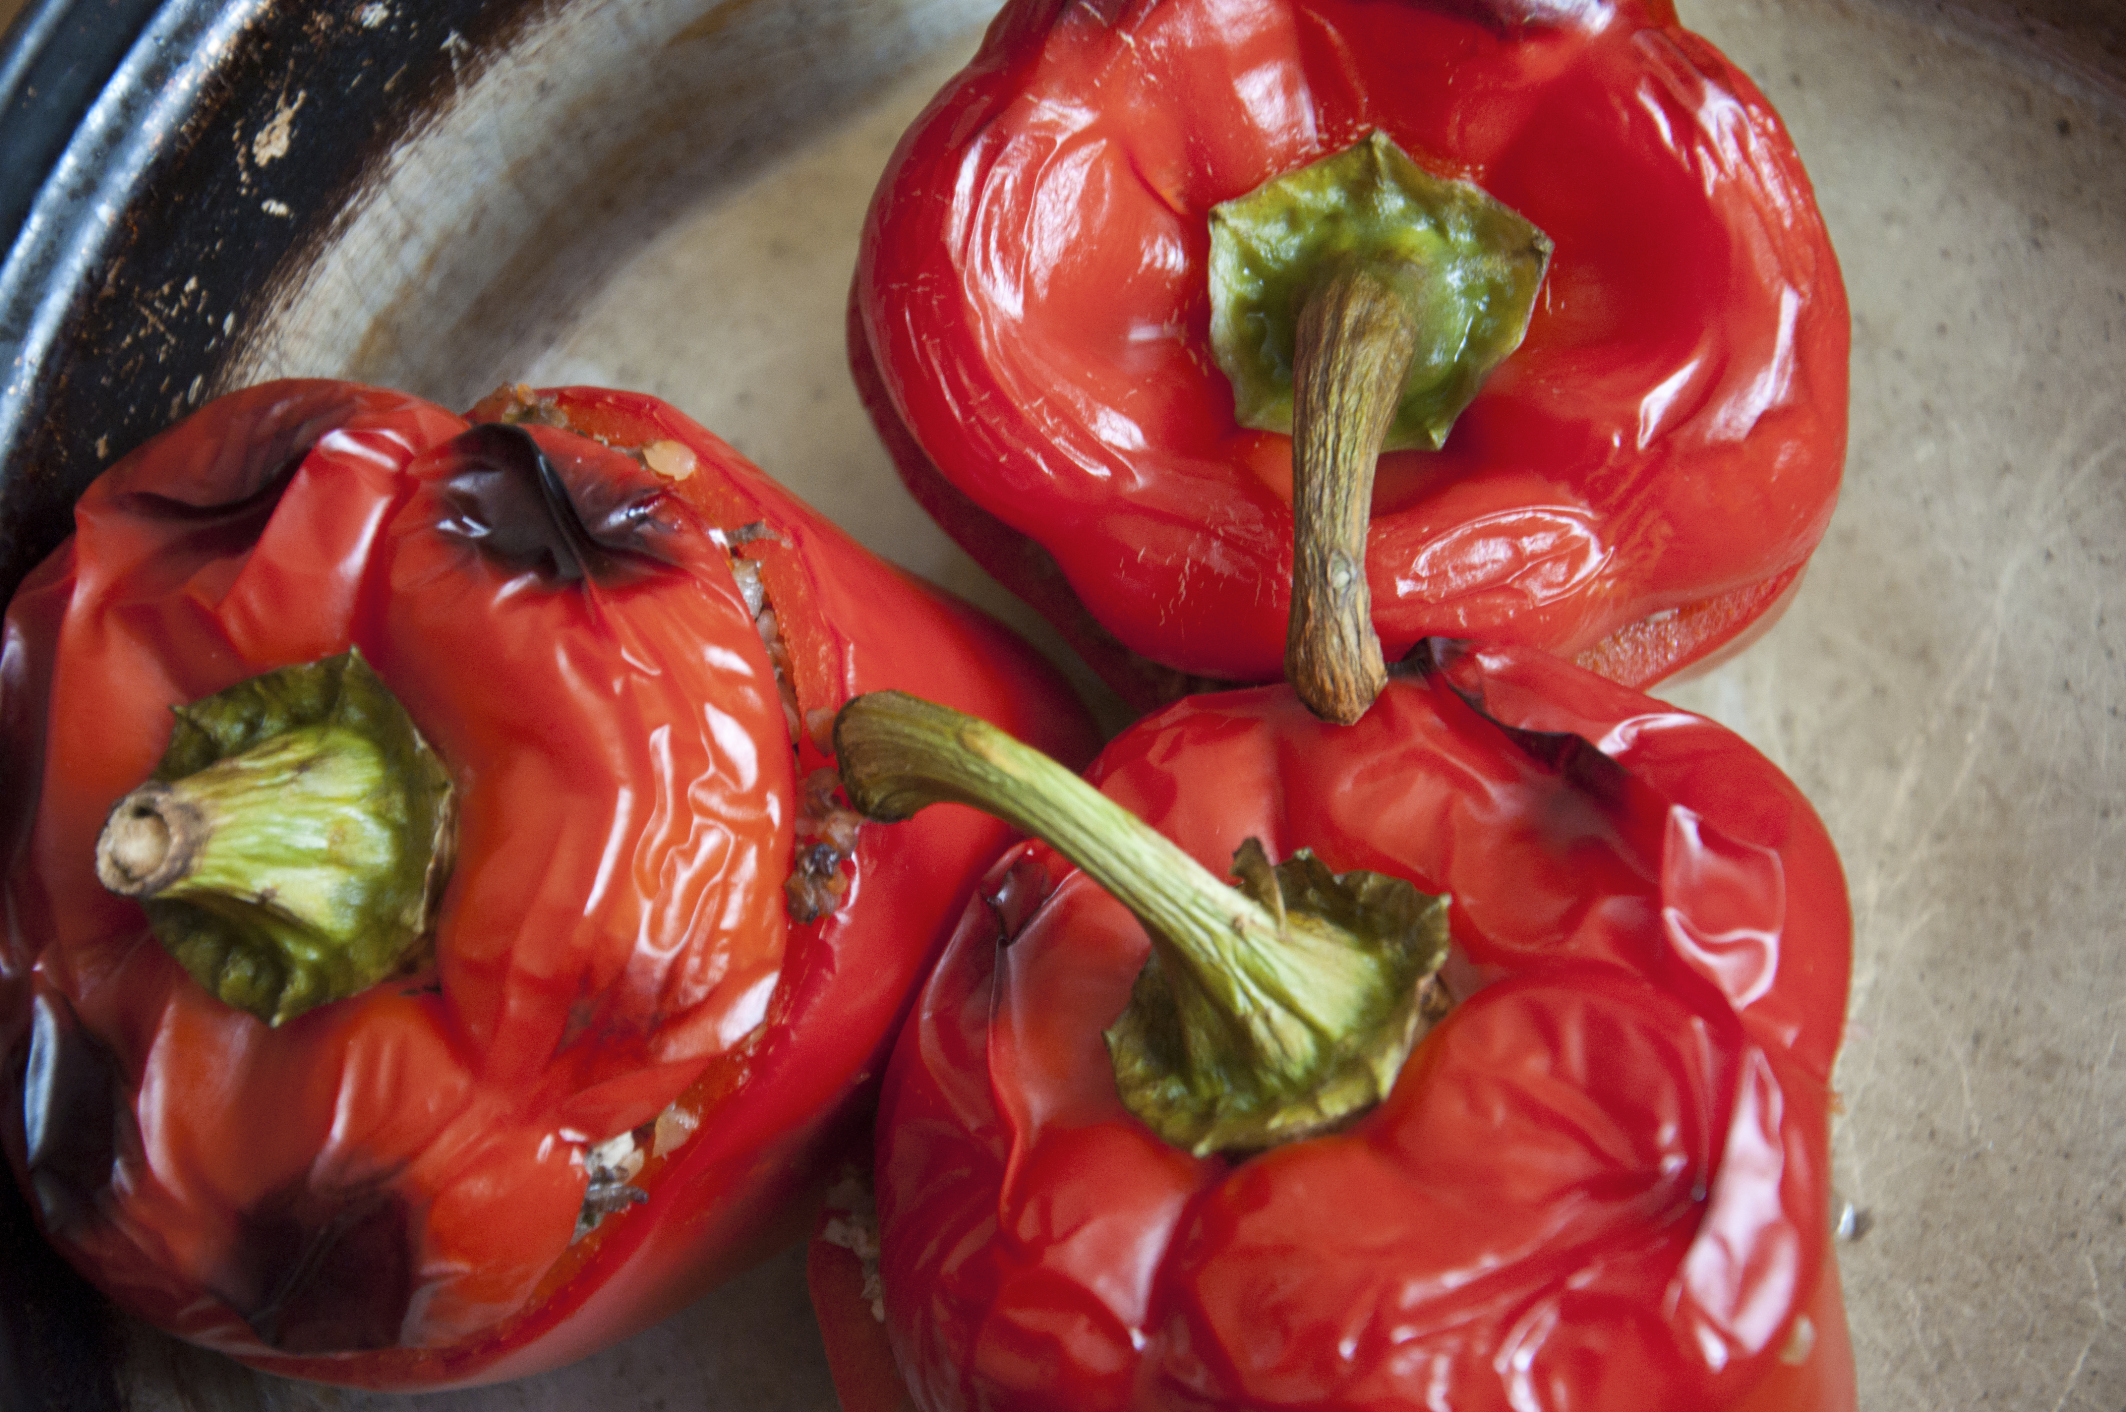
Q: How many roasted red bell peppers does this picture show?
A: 3